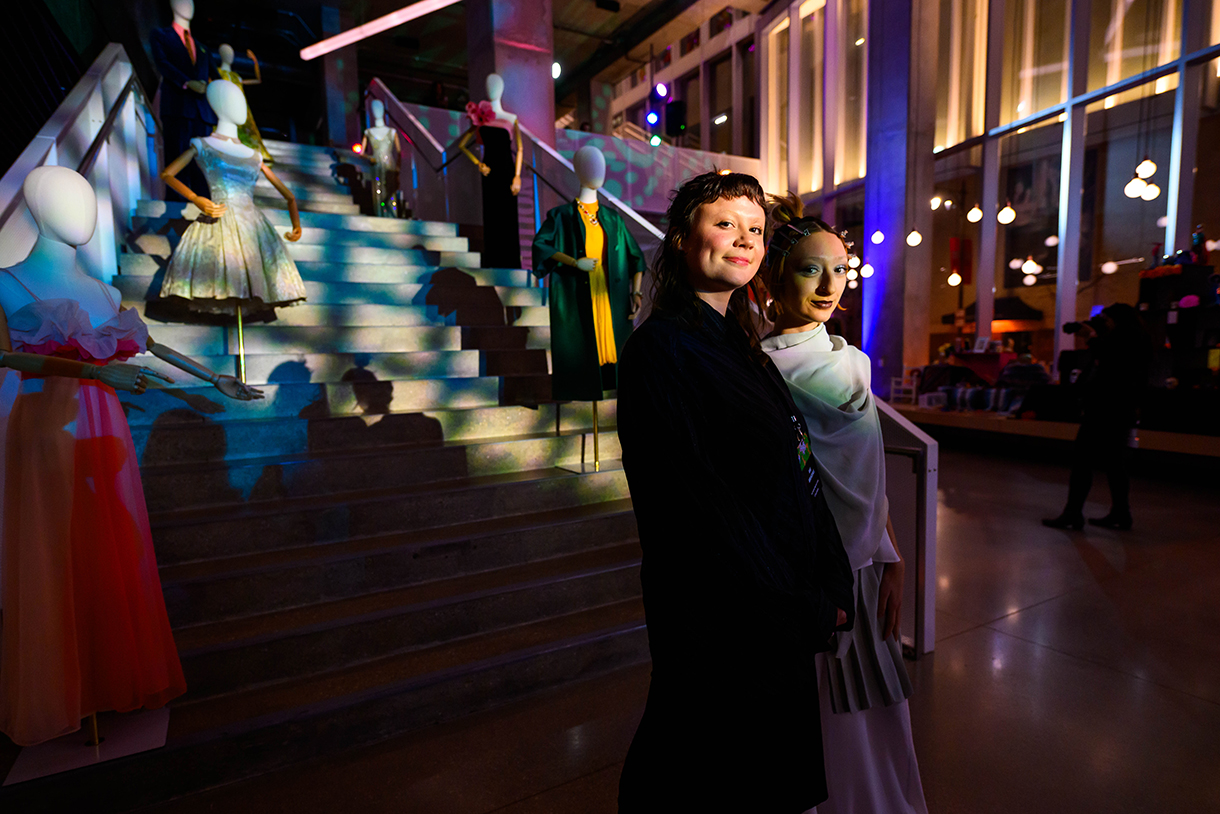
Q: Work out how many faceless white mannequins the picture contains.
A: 7